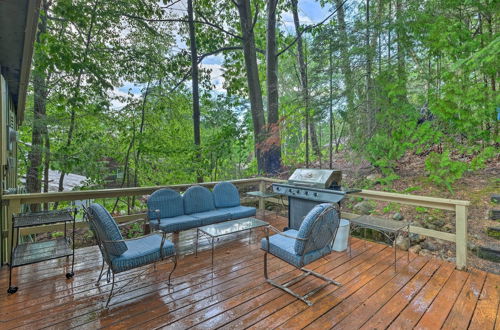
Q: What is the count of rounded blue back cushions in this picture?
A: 5